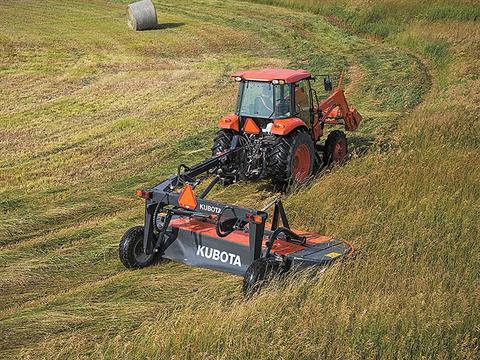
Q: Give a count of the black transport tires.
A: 2